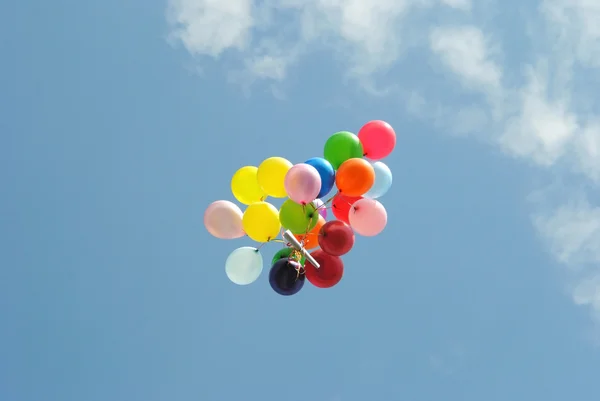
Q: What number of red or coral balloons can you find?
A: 4